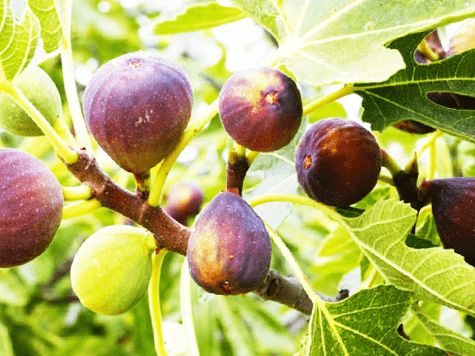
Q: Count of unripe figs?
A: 2